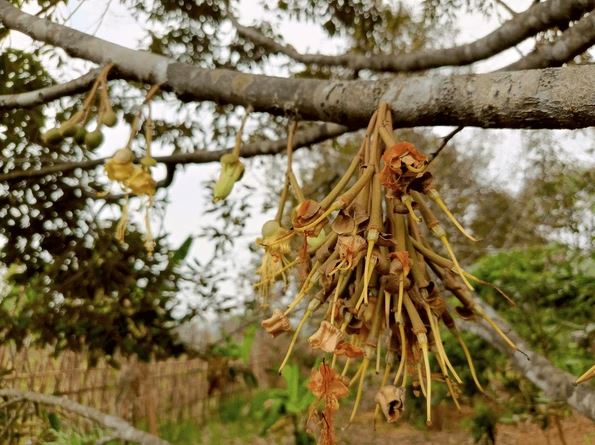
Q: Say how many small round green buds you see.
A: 5